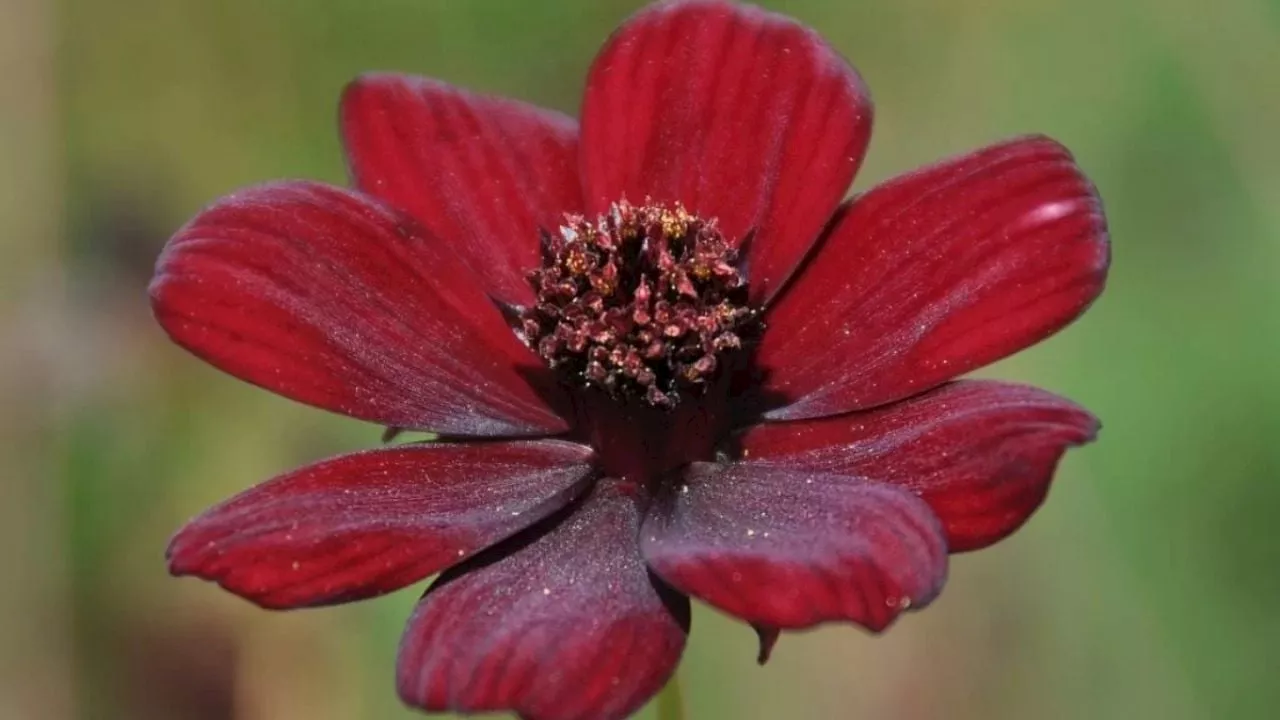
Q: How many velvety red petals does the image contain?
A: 8